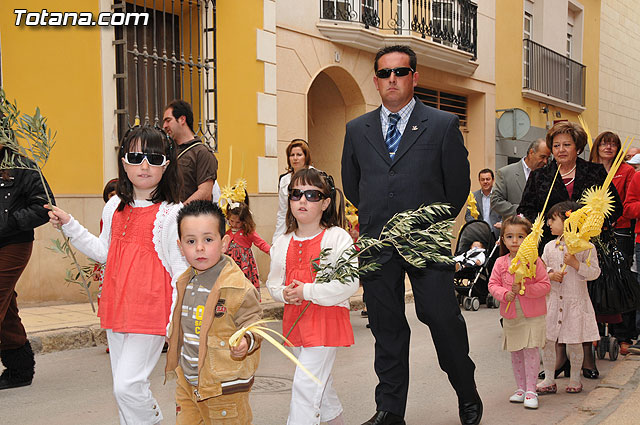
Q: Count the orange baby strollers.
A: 0